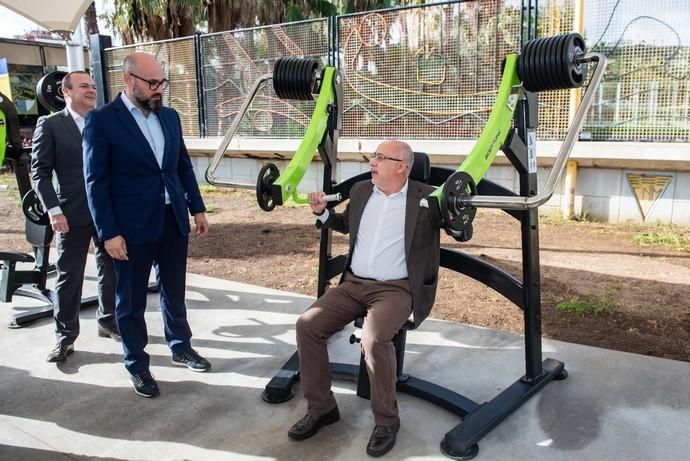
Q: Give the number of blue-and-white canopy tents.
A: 0